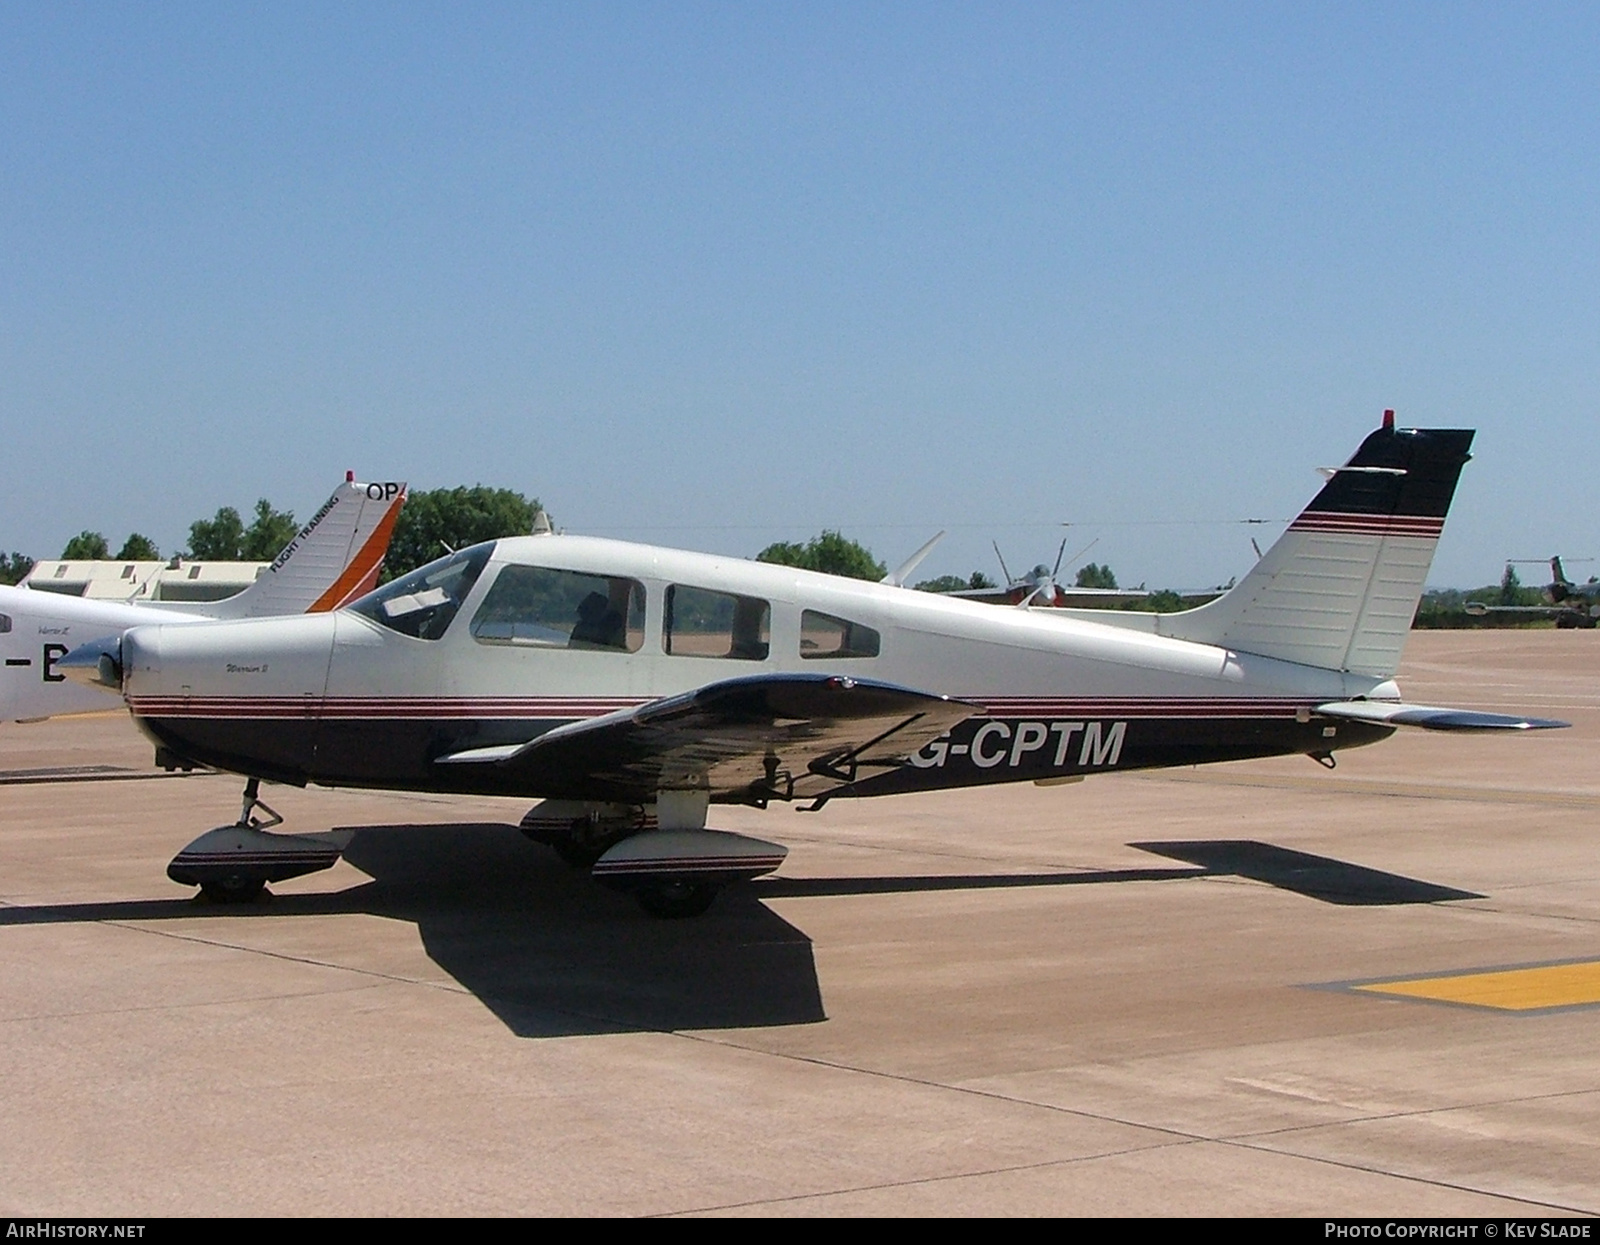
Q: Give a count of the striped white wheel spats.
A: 3